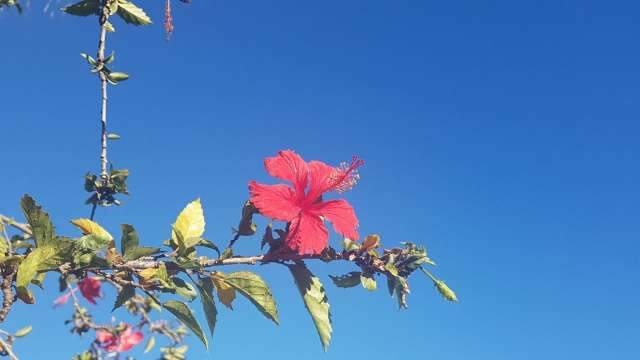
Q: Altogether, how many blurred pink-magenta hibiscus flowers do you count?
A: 2